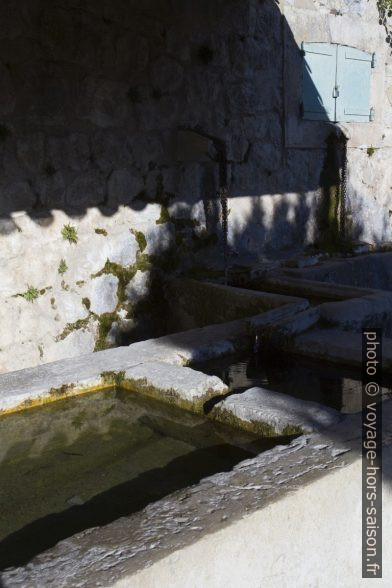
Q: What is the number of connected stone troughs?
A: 3